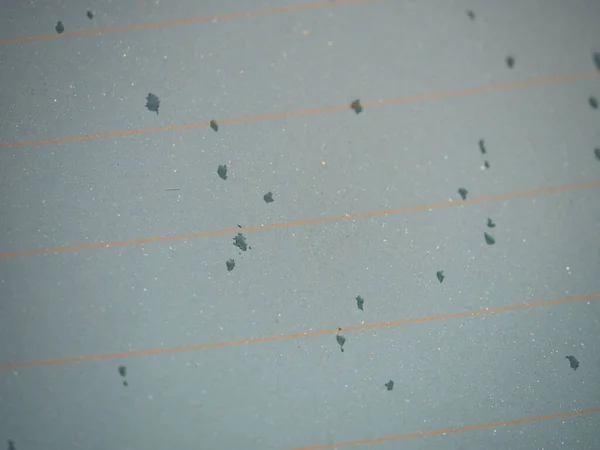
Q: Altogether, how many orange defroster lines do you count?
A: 5